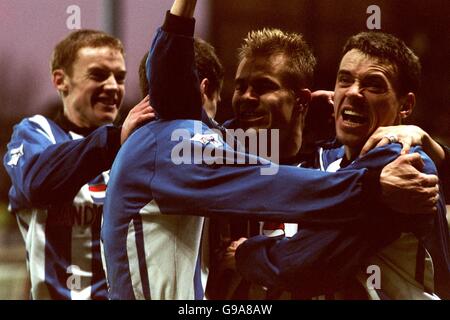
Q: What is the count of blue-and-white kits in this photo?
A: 4